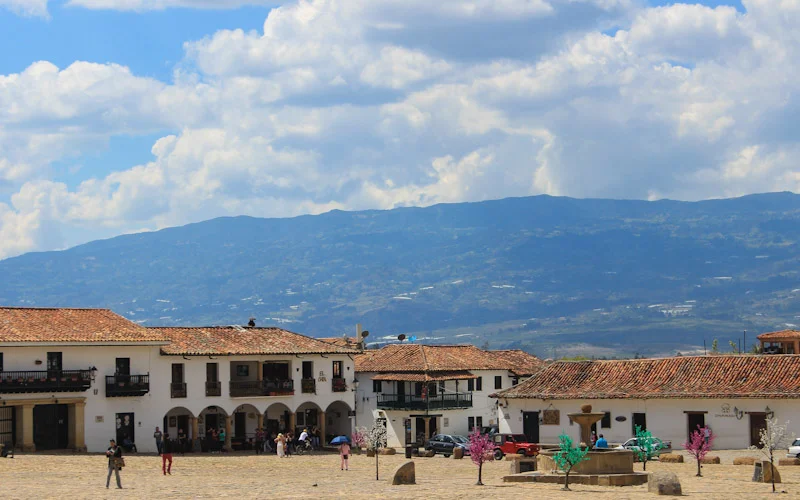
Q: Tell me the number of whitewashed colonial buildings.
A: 4